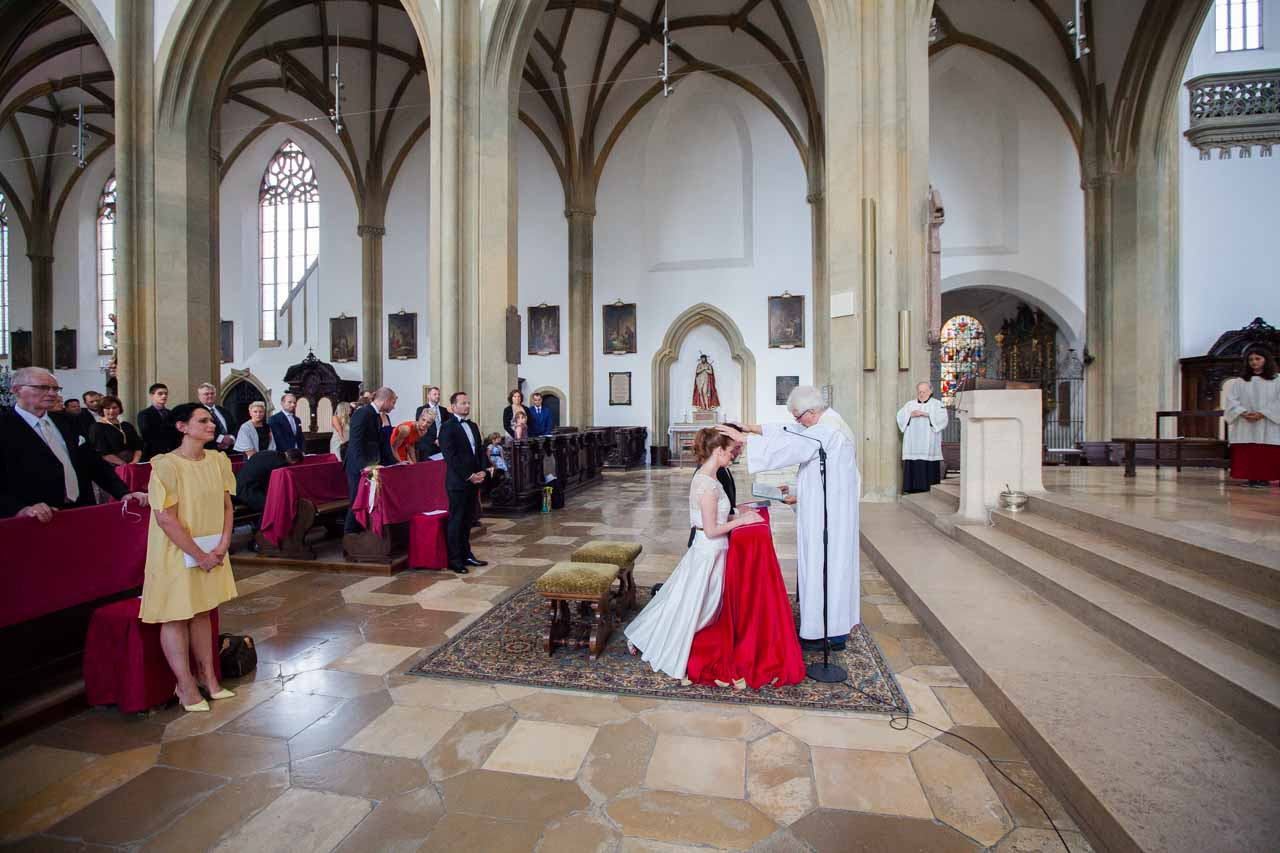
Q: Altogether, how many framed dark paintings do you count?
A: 8